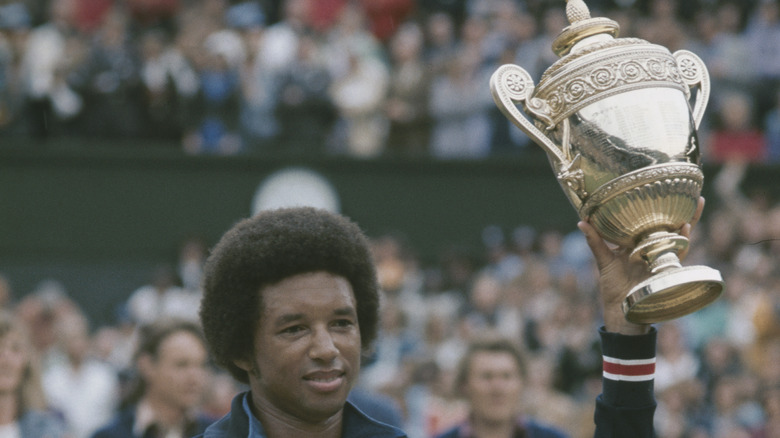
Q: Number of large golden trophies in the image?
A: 1